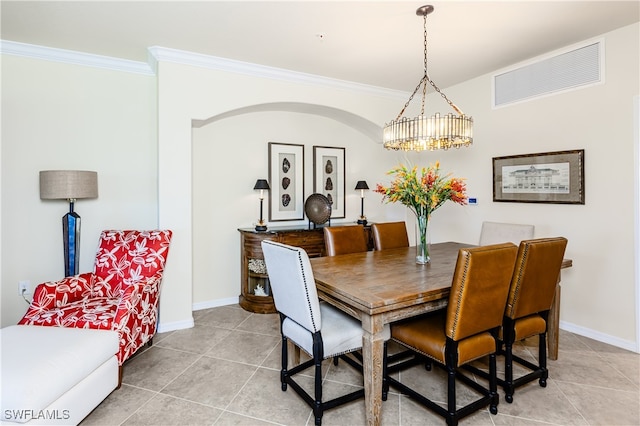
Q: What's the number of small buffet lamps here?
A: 2